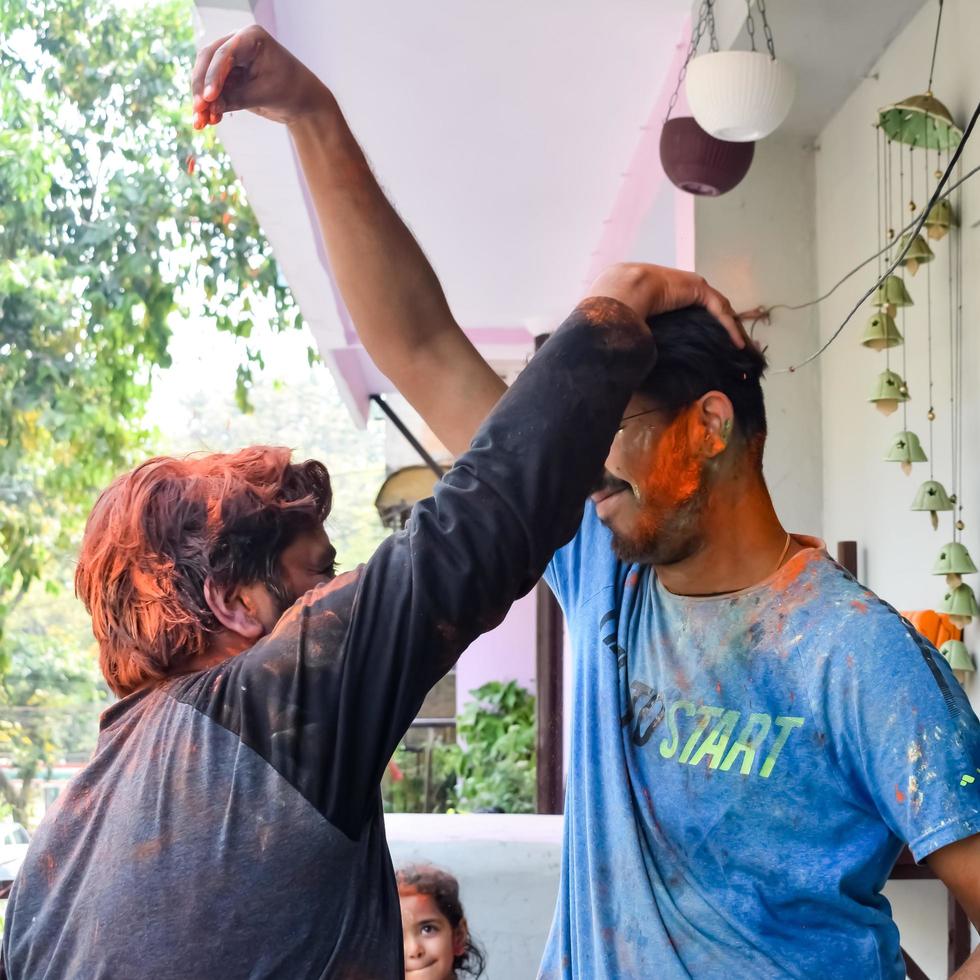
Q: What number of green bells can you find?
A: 10